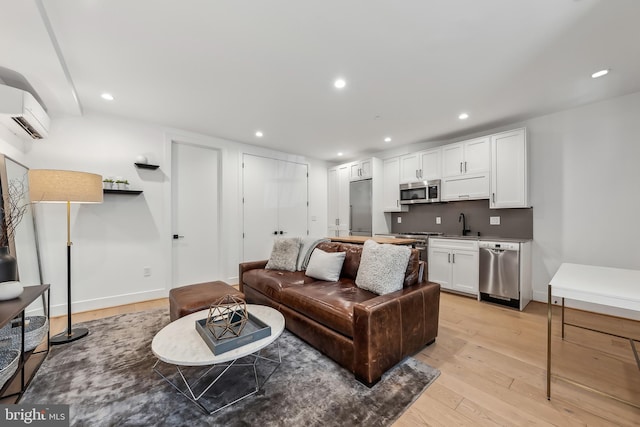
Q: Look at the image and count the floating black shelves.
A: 2